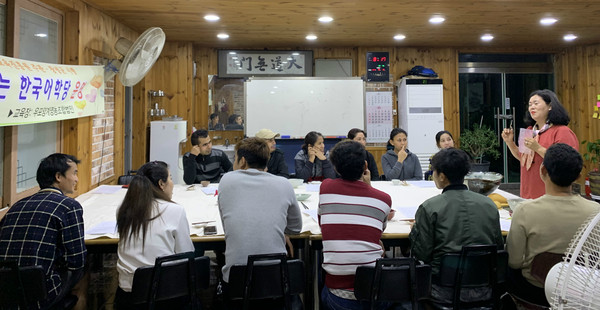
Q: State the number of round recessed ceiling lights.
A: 9